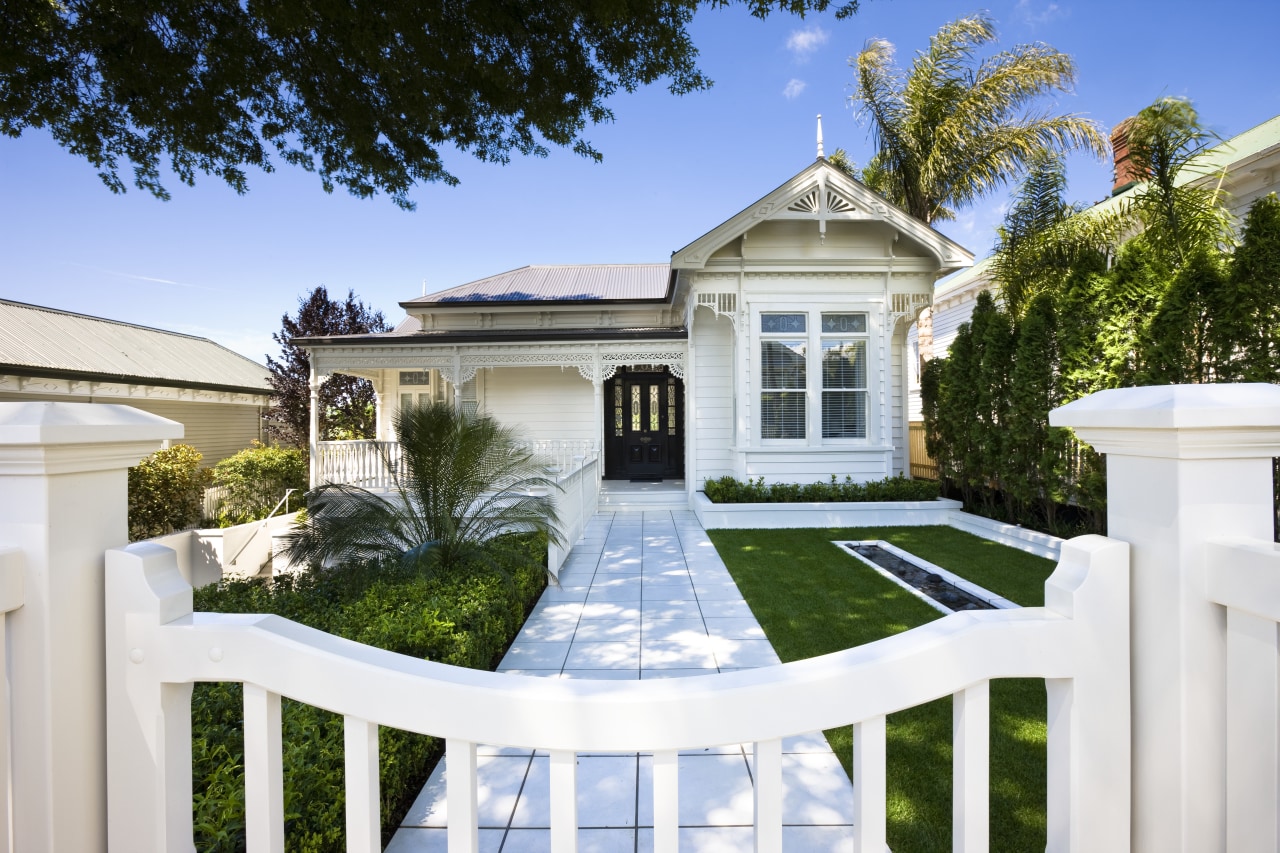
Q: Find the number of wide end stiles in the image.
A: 2